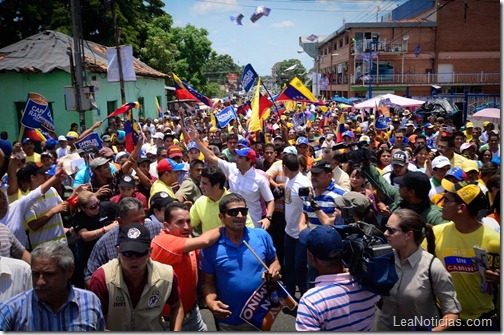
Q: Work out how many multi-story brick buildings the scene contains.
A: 1